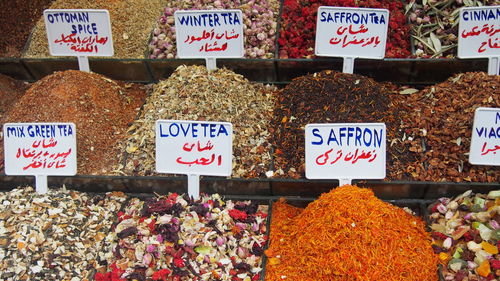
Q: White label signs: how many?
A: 8